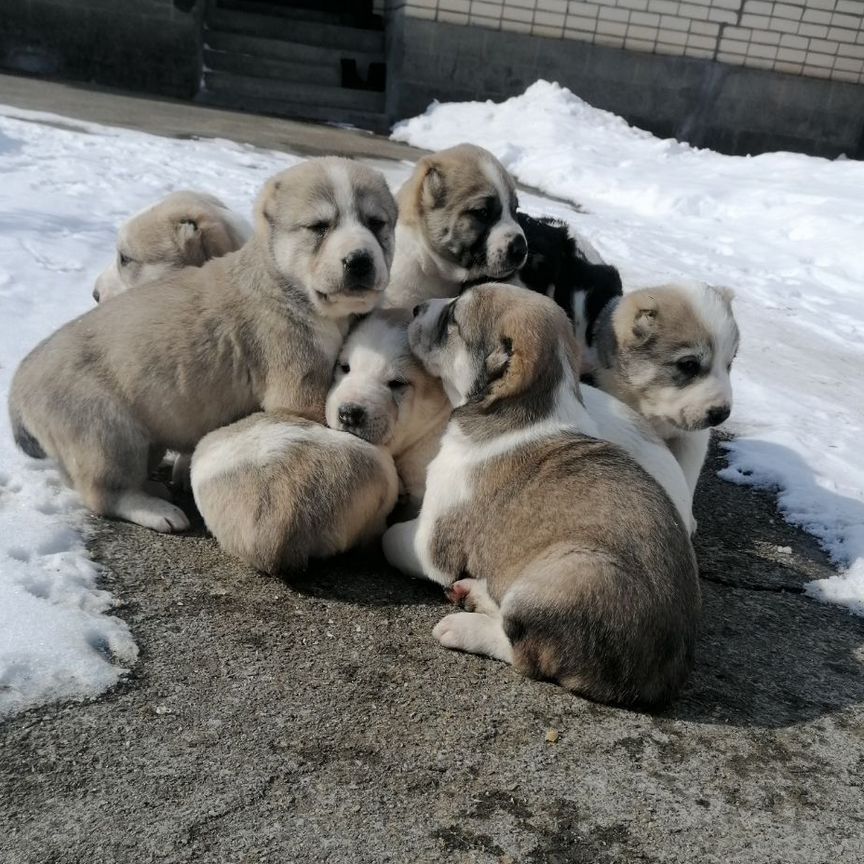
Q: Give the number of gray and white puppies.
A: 7